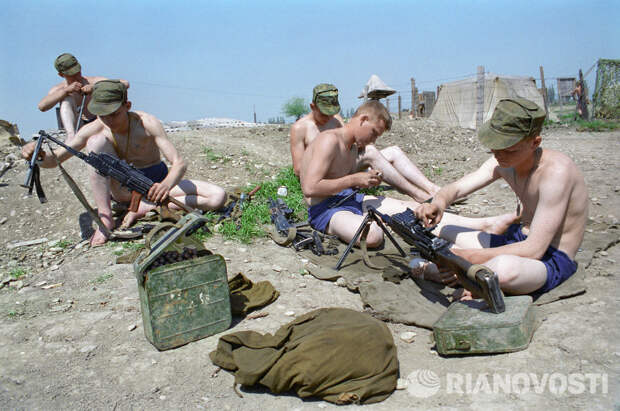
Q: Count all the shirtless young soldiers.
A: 5